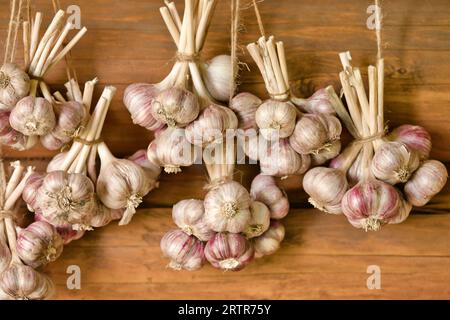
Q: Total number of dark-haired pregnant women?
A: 0